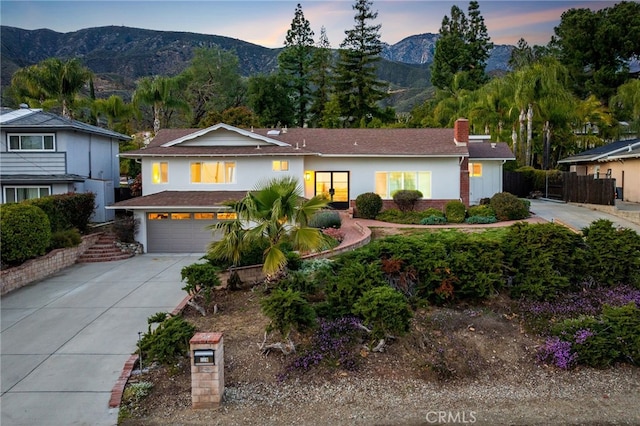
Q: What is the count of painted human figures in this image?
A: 0